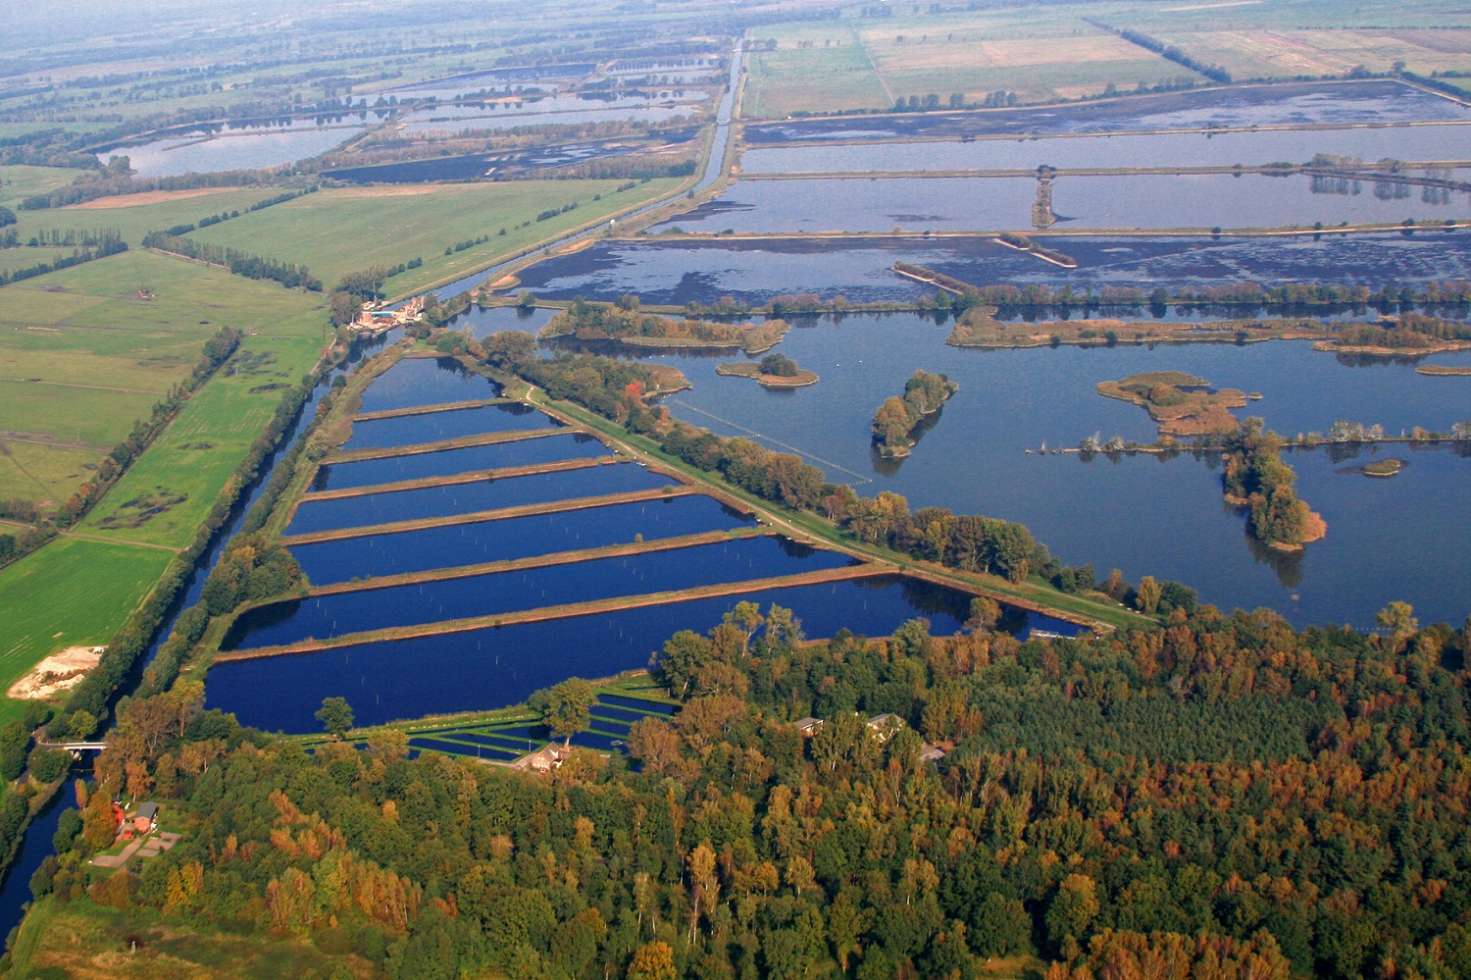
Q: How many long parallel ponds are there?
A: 7